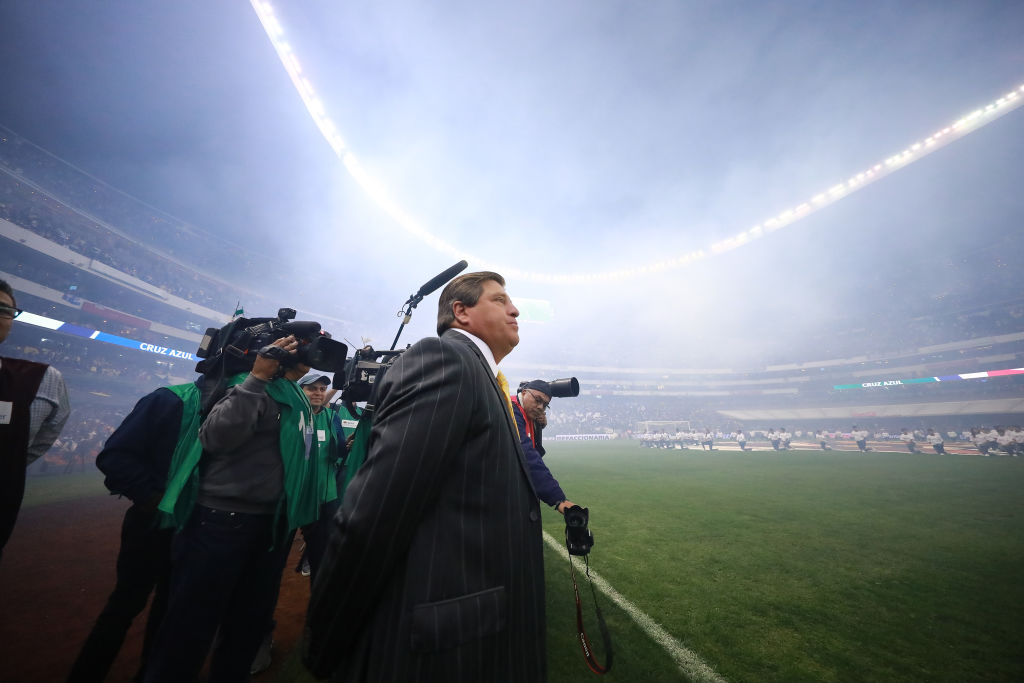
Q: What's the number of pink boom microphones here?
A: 0